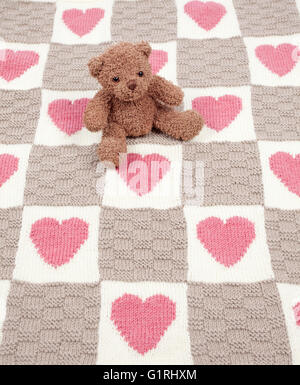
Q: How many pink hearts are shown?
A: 14